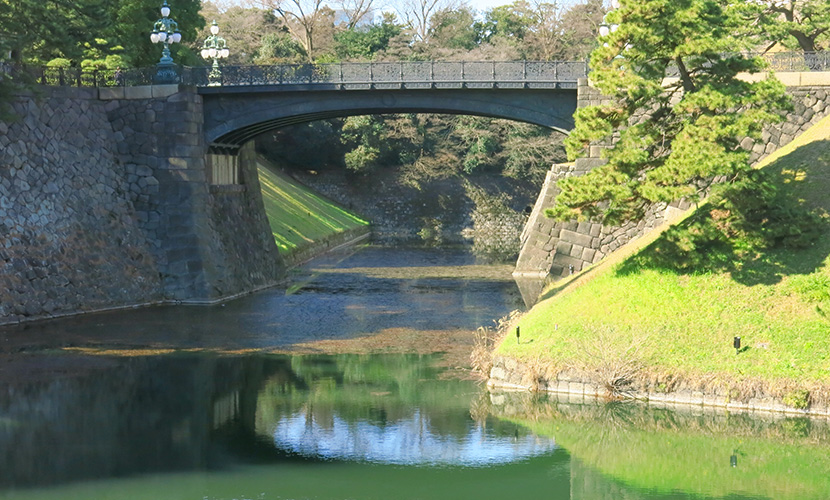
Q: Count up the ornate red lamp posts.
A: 0